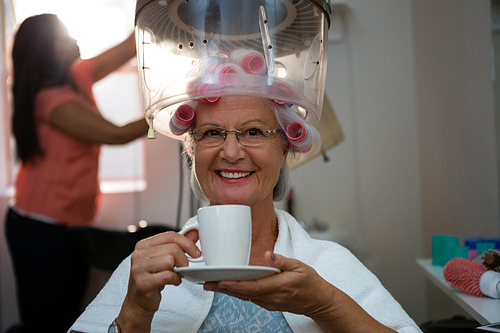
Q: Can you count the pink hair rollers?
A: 6